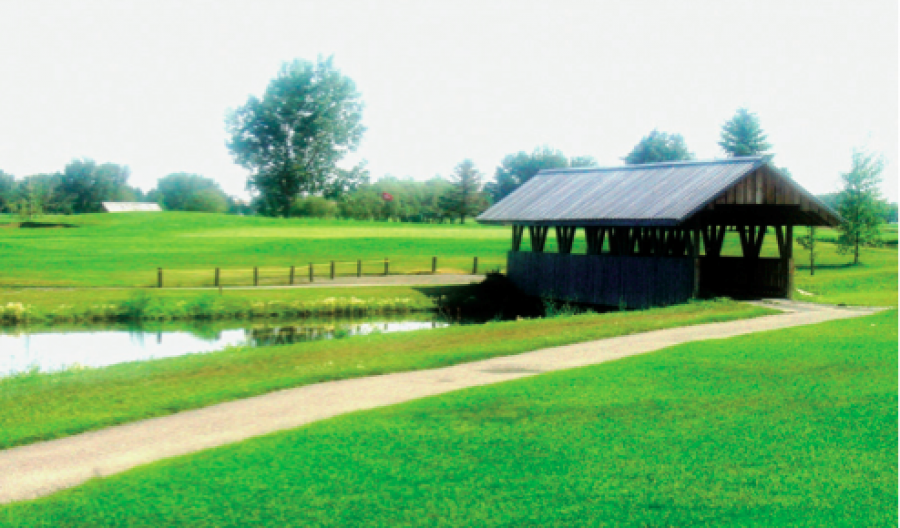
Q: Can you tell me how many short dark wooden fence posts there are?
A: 10